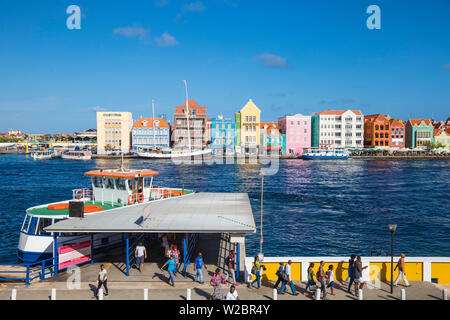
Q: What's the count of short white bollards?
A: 10